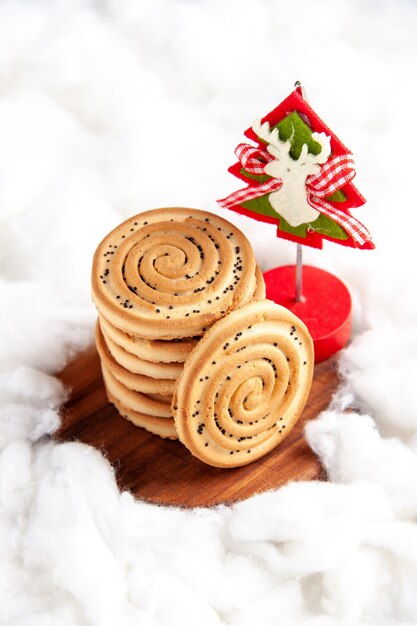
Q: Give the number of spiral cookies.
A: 7